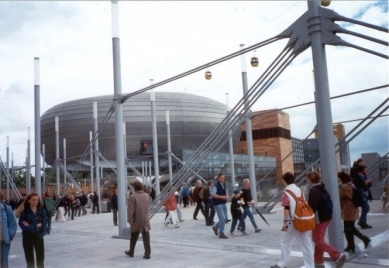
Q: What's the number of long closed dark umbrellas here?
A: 1